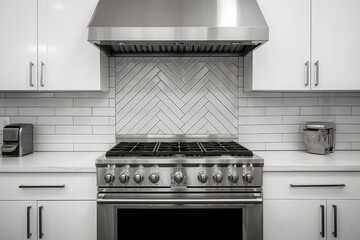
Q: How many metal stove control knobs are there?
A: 9